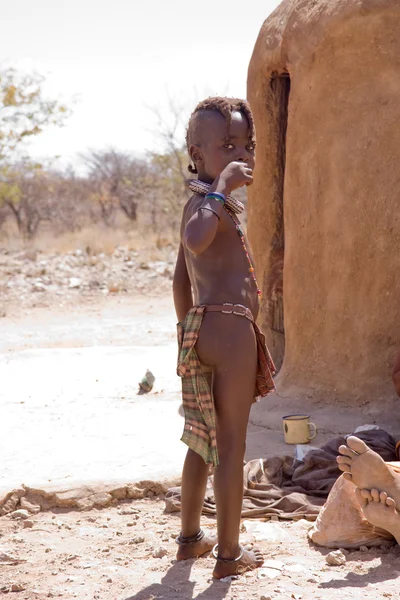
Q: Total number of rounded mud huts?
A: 1